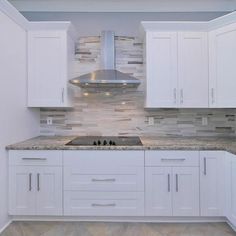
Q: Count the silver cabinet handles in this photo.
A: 13